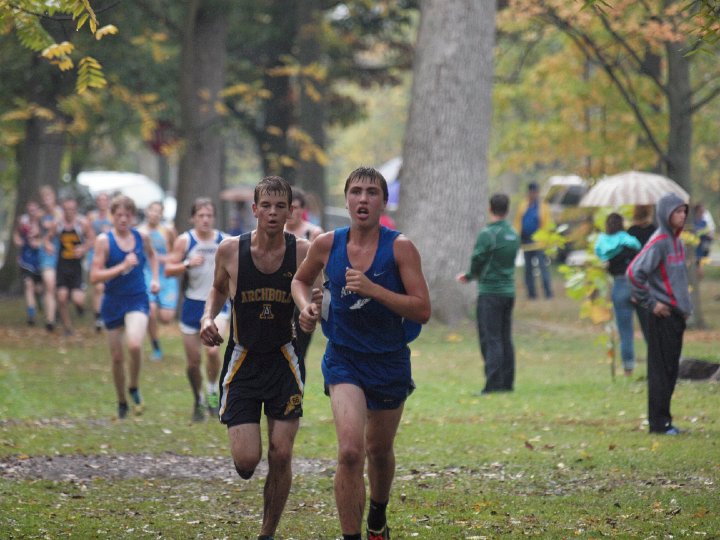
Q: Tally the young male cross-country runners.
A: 10